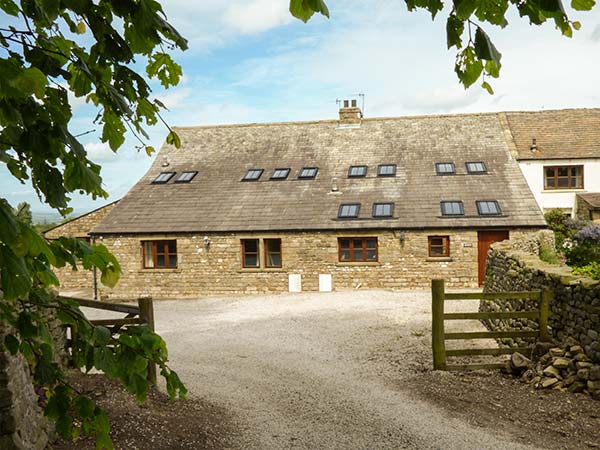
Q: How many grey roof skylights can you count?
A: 13